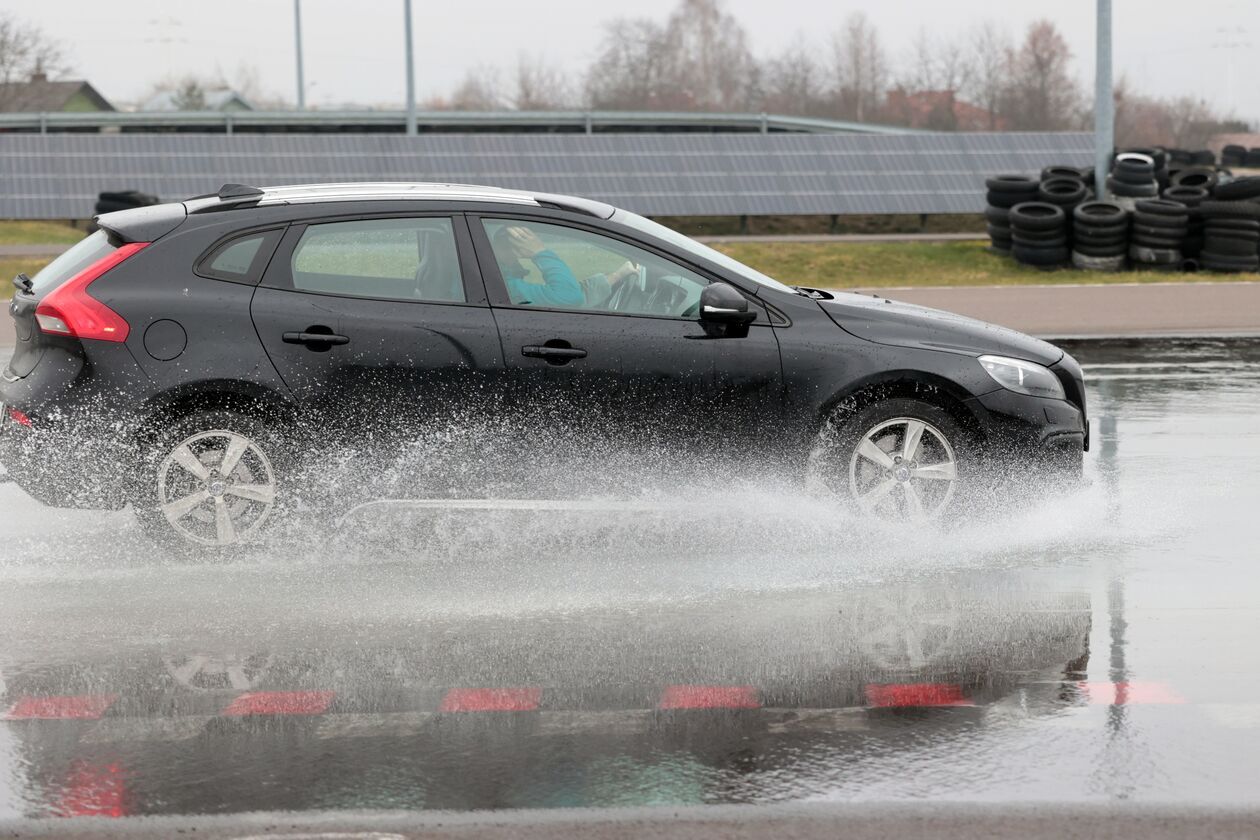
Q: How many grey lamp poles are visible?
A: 3